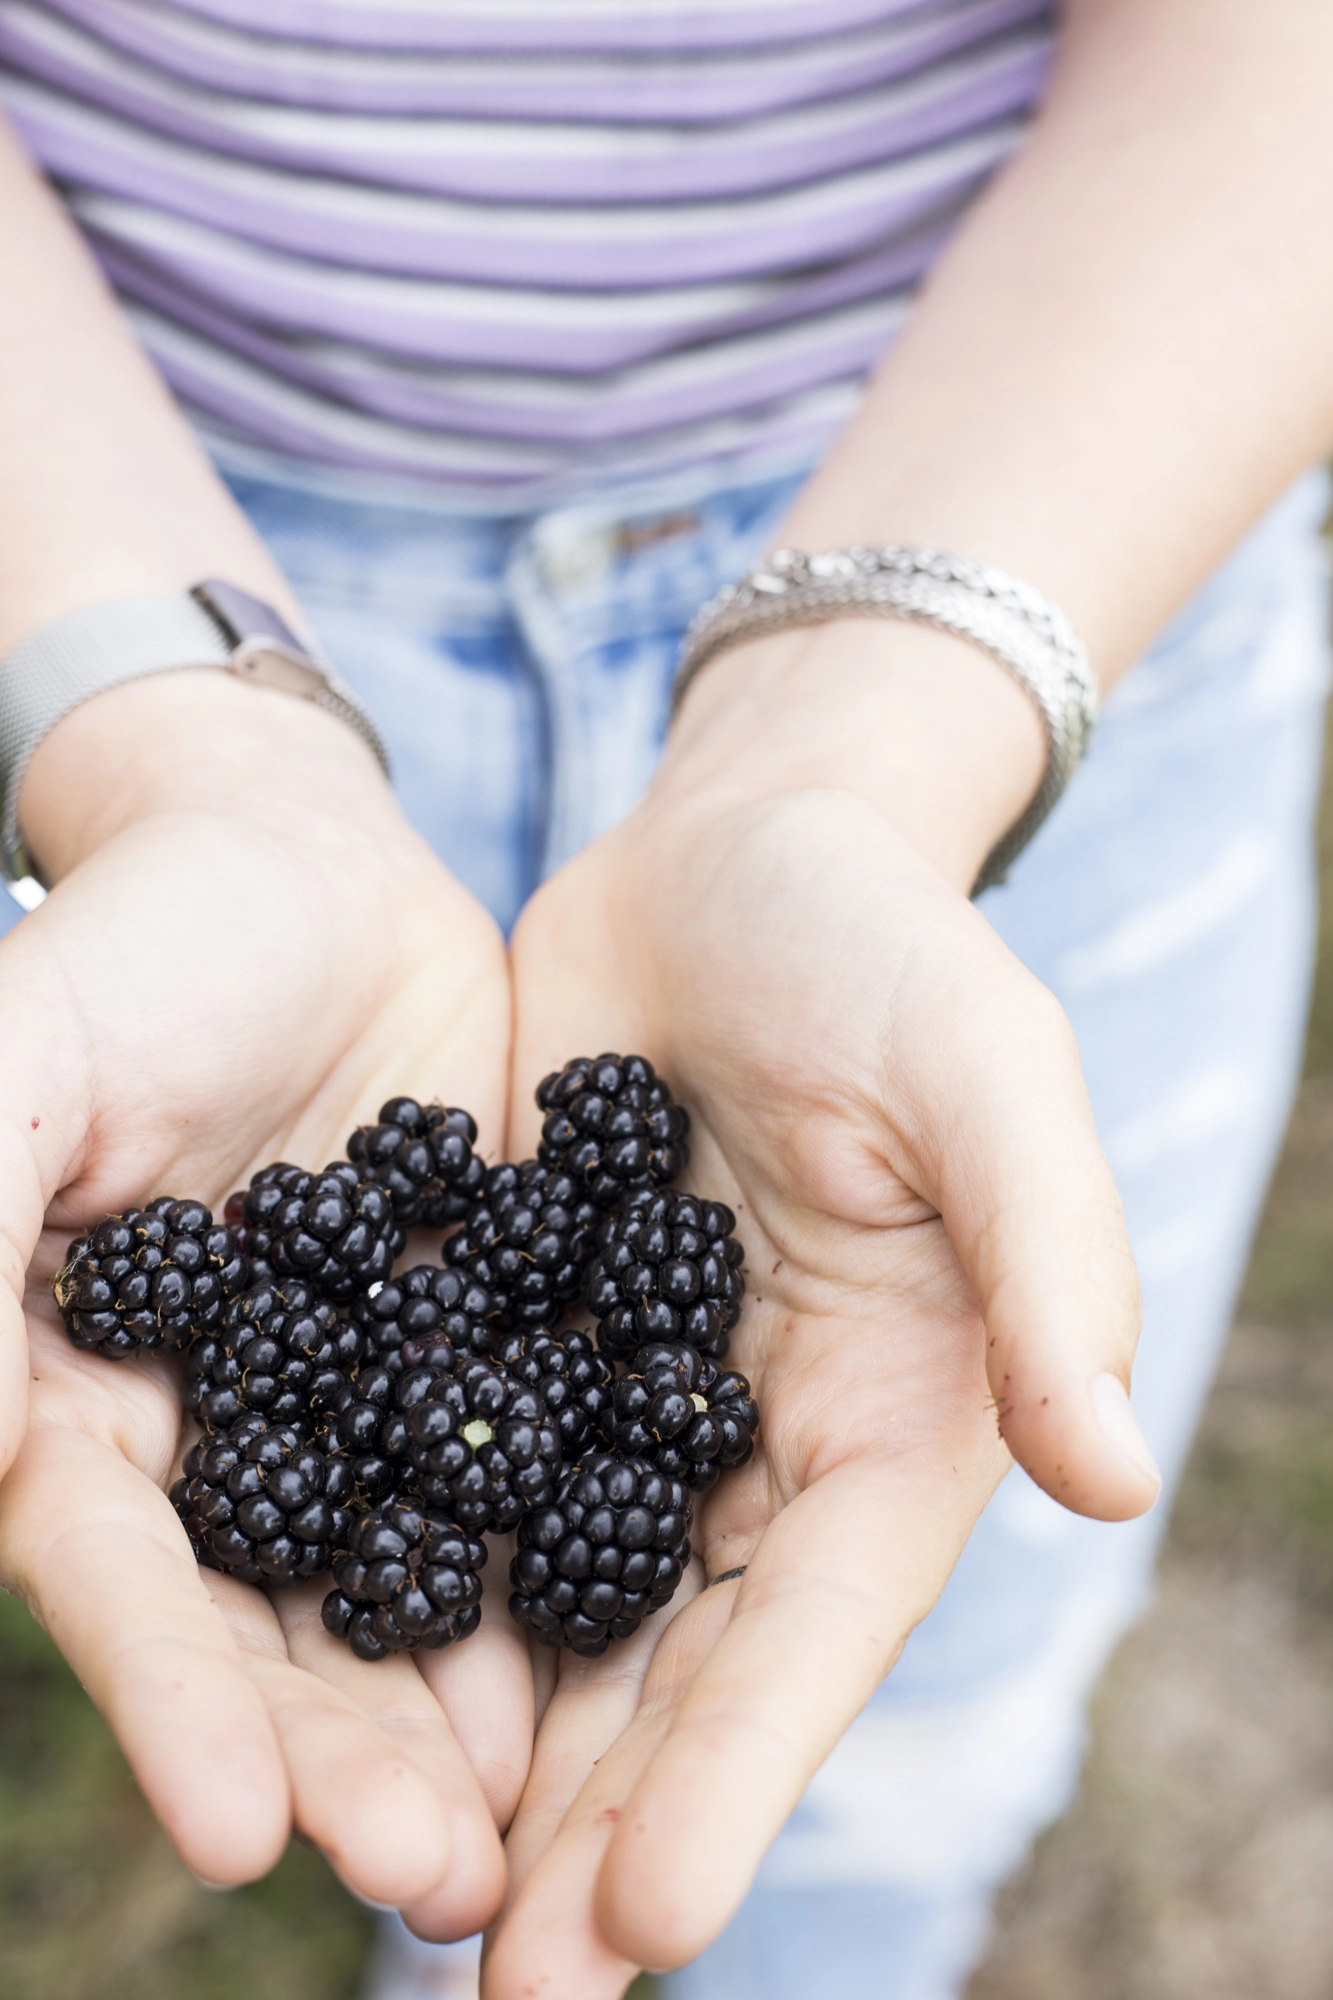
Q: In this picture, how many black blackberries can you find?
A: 15